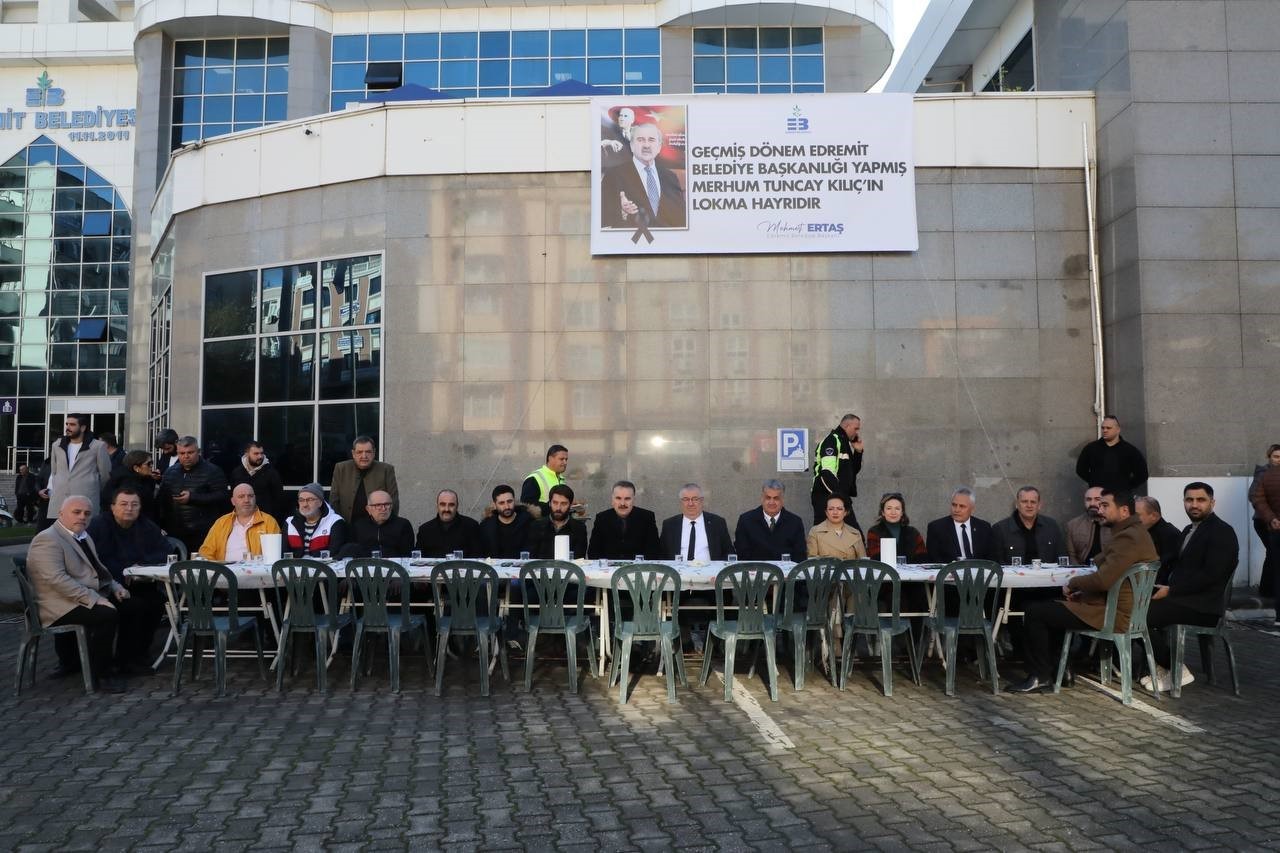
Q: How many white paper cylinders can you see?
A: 3